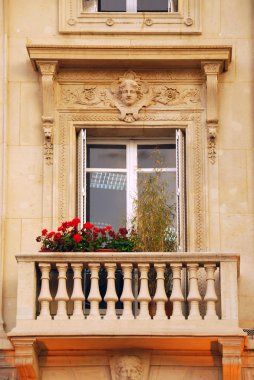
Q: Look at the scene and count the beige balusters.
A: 11